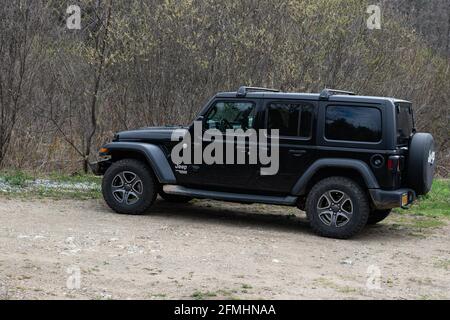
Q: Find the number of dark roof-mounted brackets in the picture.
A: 2